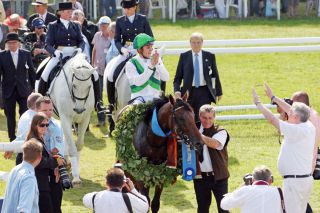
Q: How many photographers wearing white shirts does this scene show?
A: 2